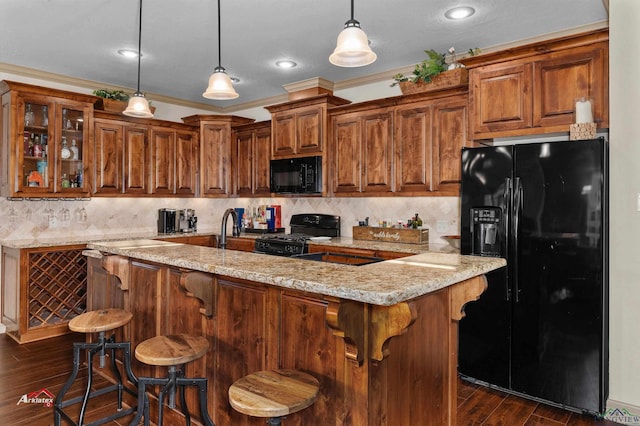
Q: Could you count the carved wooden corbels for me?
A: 5